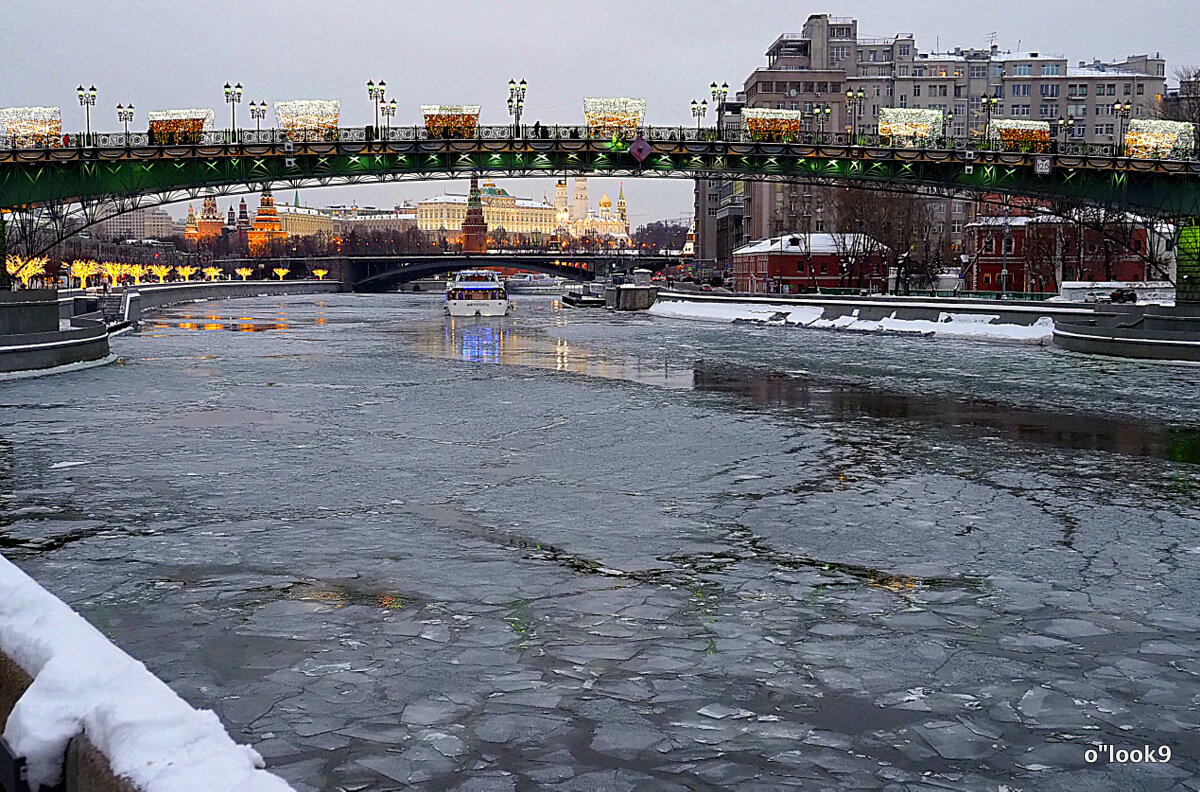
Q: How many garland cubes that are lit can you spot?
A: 9